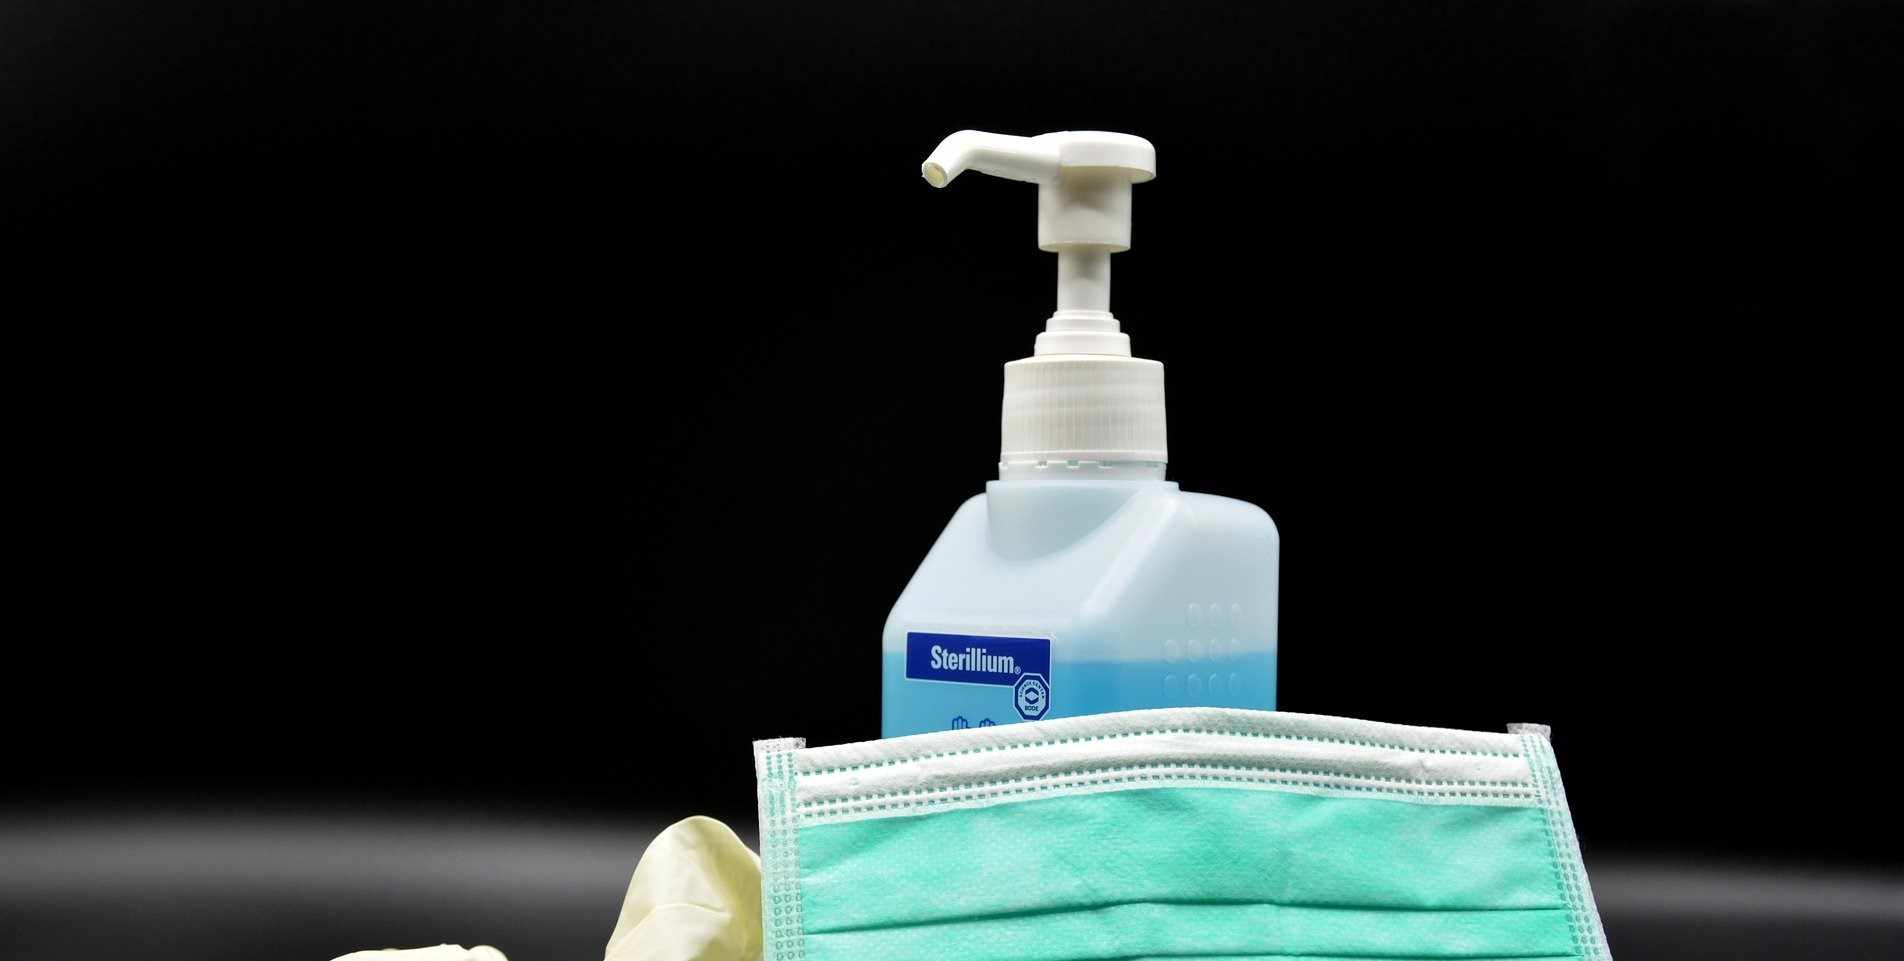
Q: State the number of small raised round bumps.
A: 11